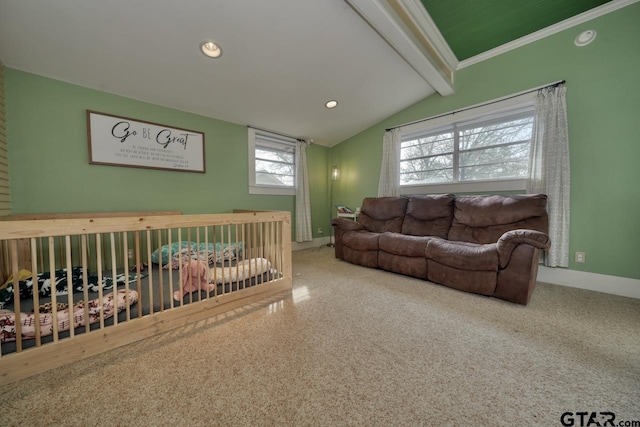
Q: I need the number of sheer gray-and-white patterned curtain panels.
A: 3